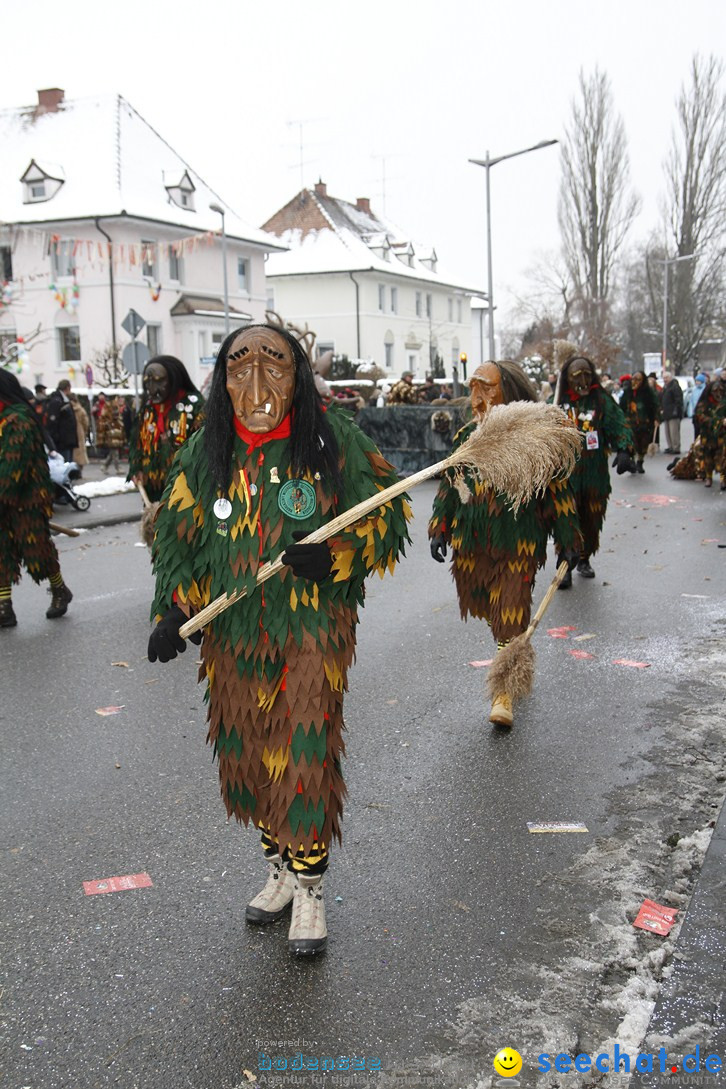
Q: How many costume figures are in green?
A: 7